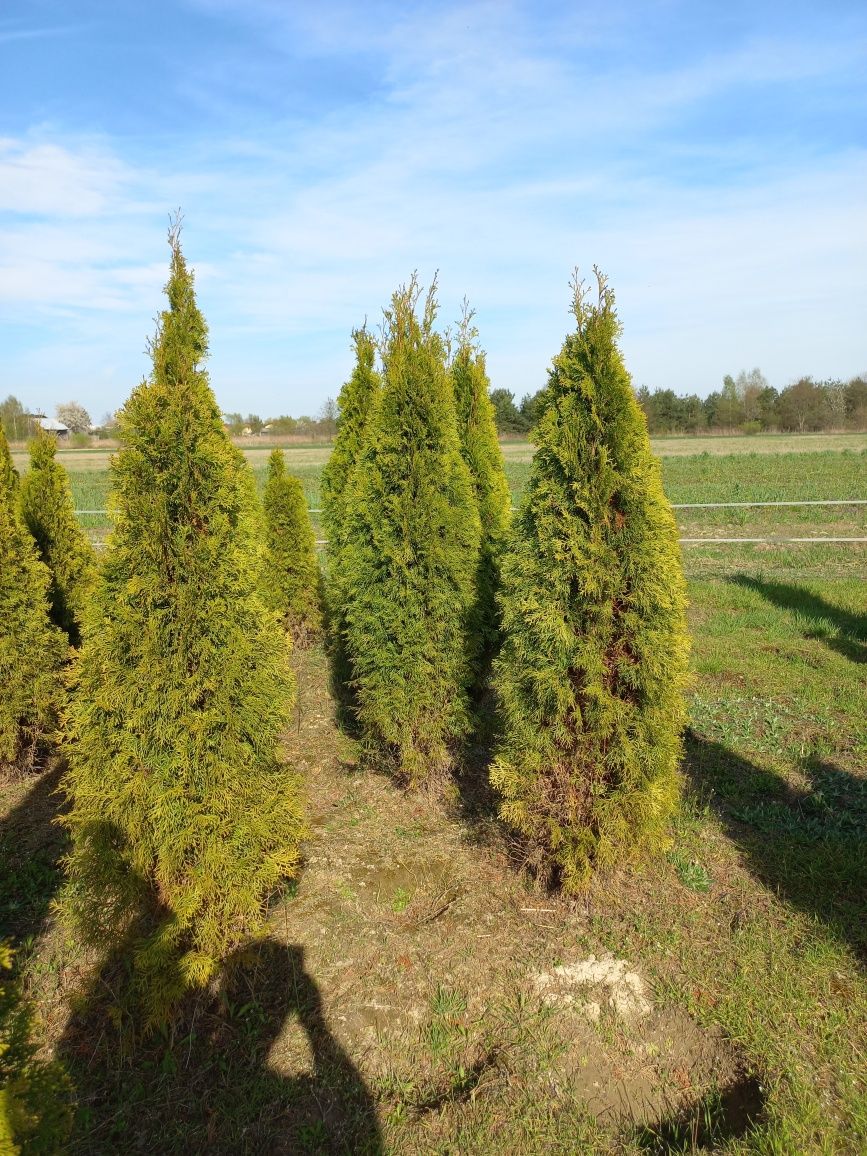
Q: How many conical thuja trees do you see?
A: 8